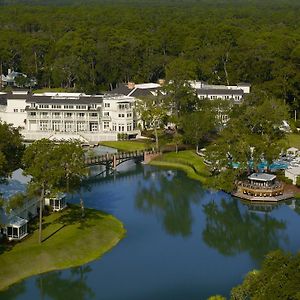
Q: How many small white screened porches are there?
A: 2